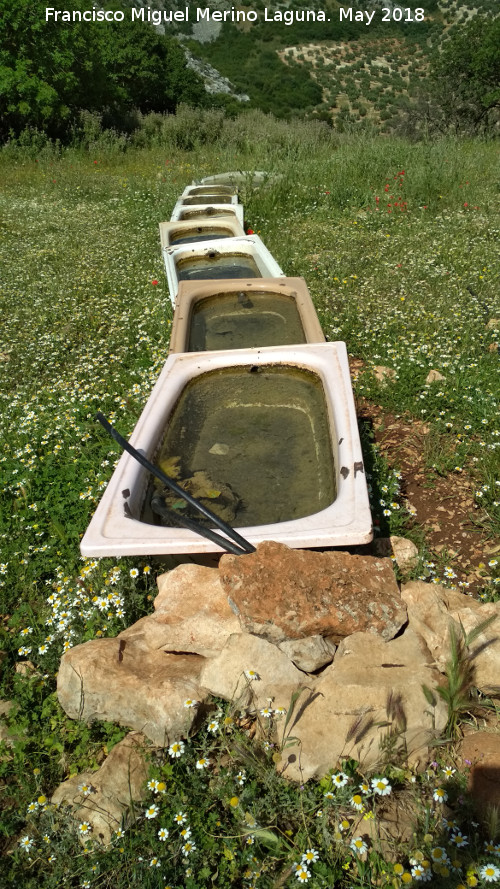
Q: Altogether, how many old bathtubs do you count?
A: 7